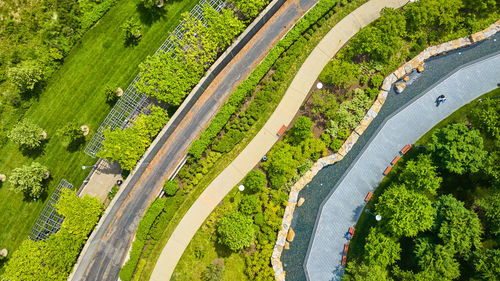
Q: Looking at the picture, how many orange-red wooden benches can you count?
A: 8